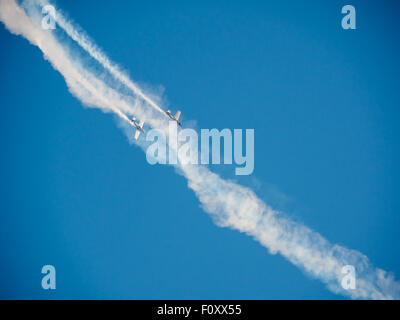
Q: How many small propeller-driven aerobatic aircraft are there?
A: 2